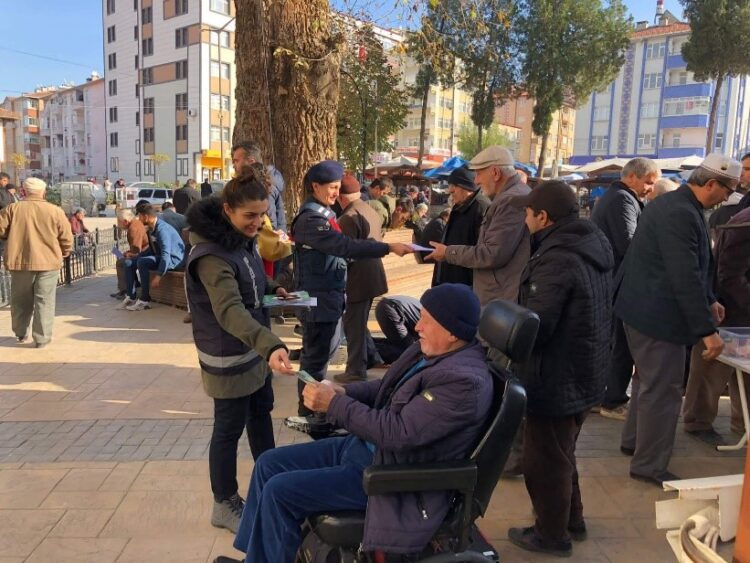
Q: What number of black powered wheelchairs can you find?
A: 1